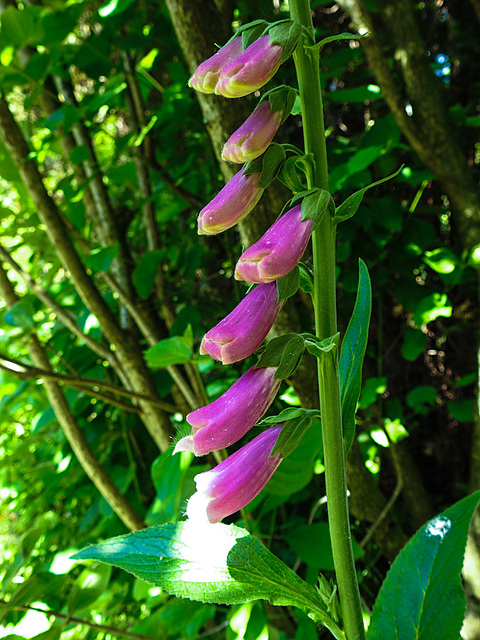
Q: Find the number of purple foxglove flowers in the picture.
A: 8